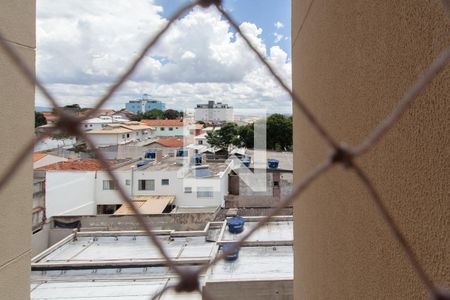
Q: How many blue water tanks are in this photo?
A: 7